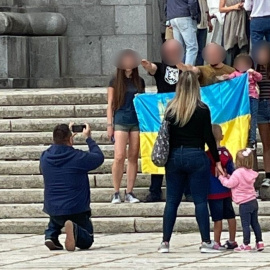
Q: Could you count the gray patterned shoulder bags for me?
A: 1